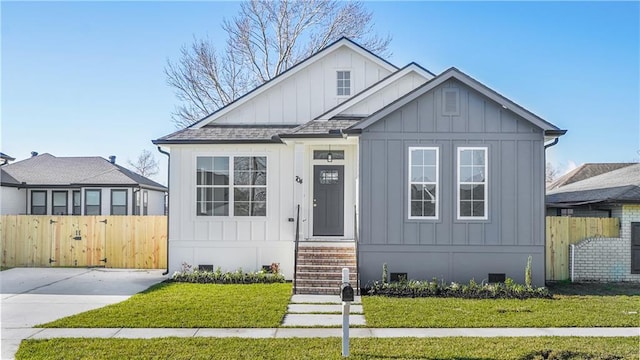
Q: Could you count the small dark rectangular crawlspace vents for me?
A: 4